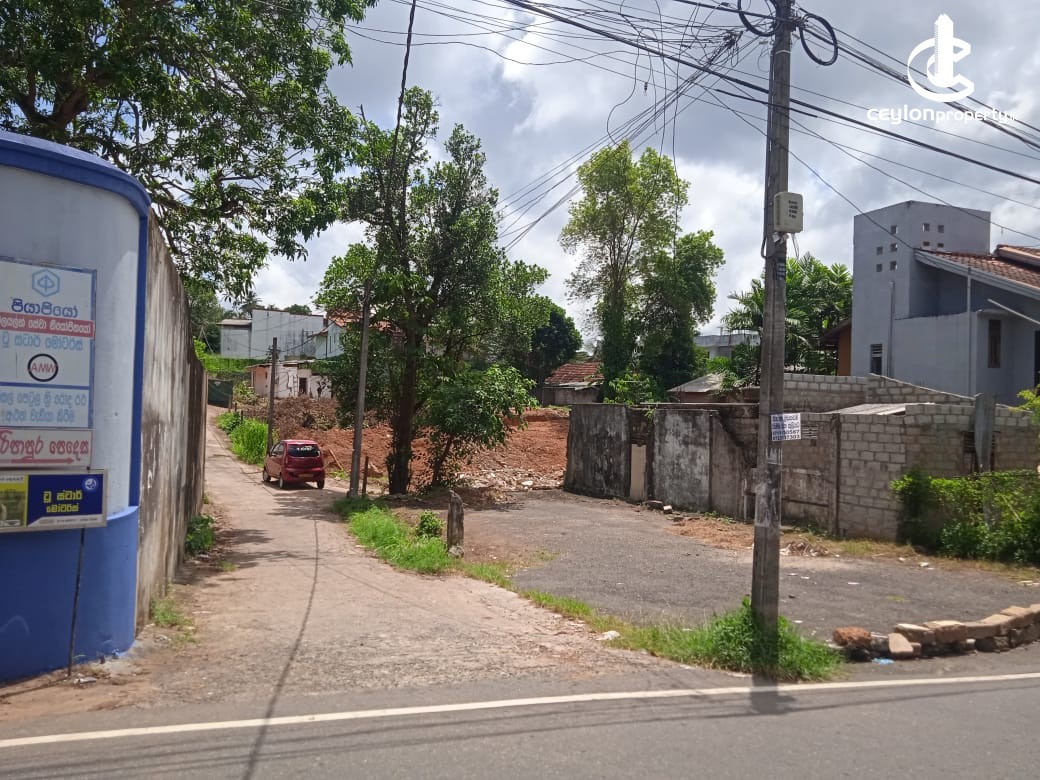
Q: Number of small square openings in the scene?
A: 9